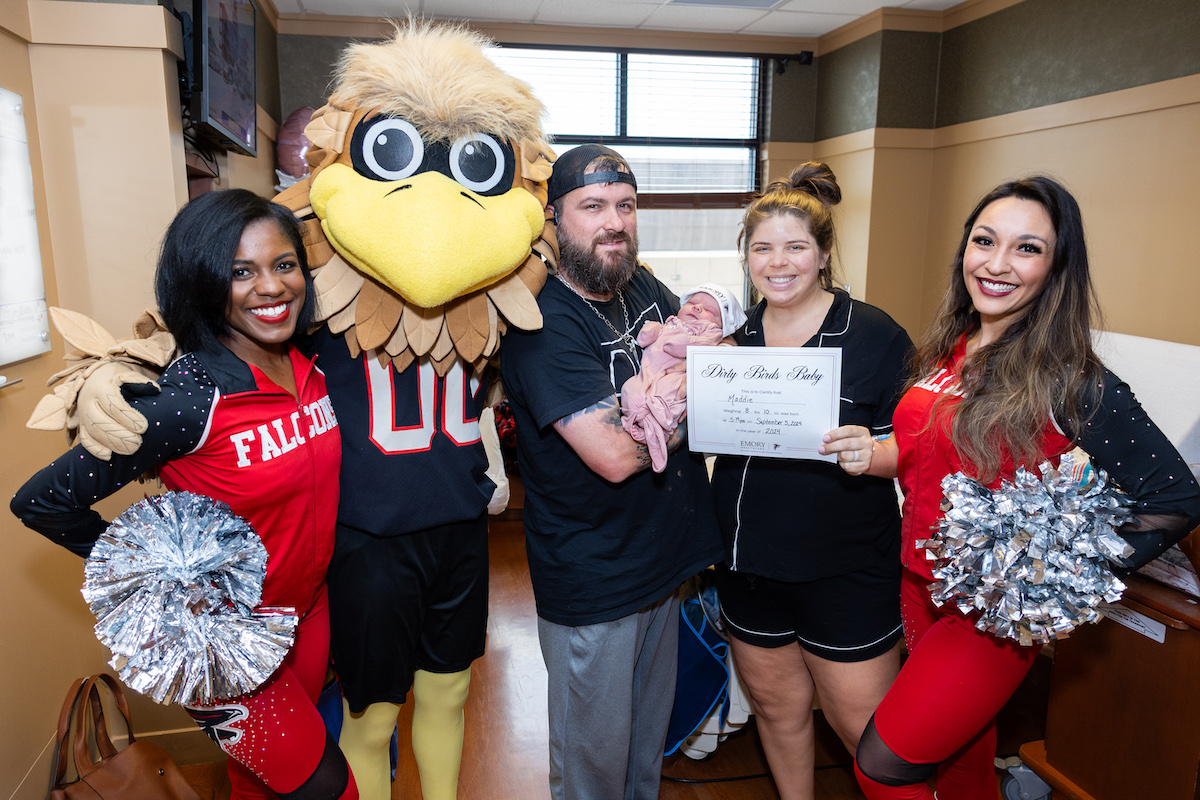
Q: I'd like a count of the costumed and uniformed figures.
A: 3